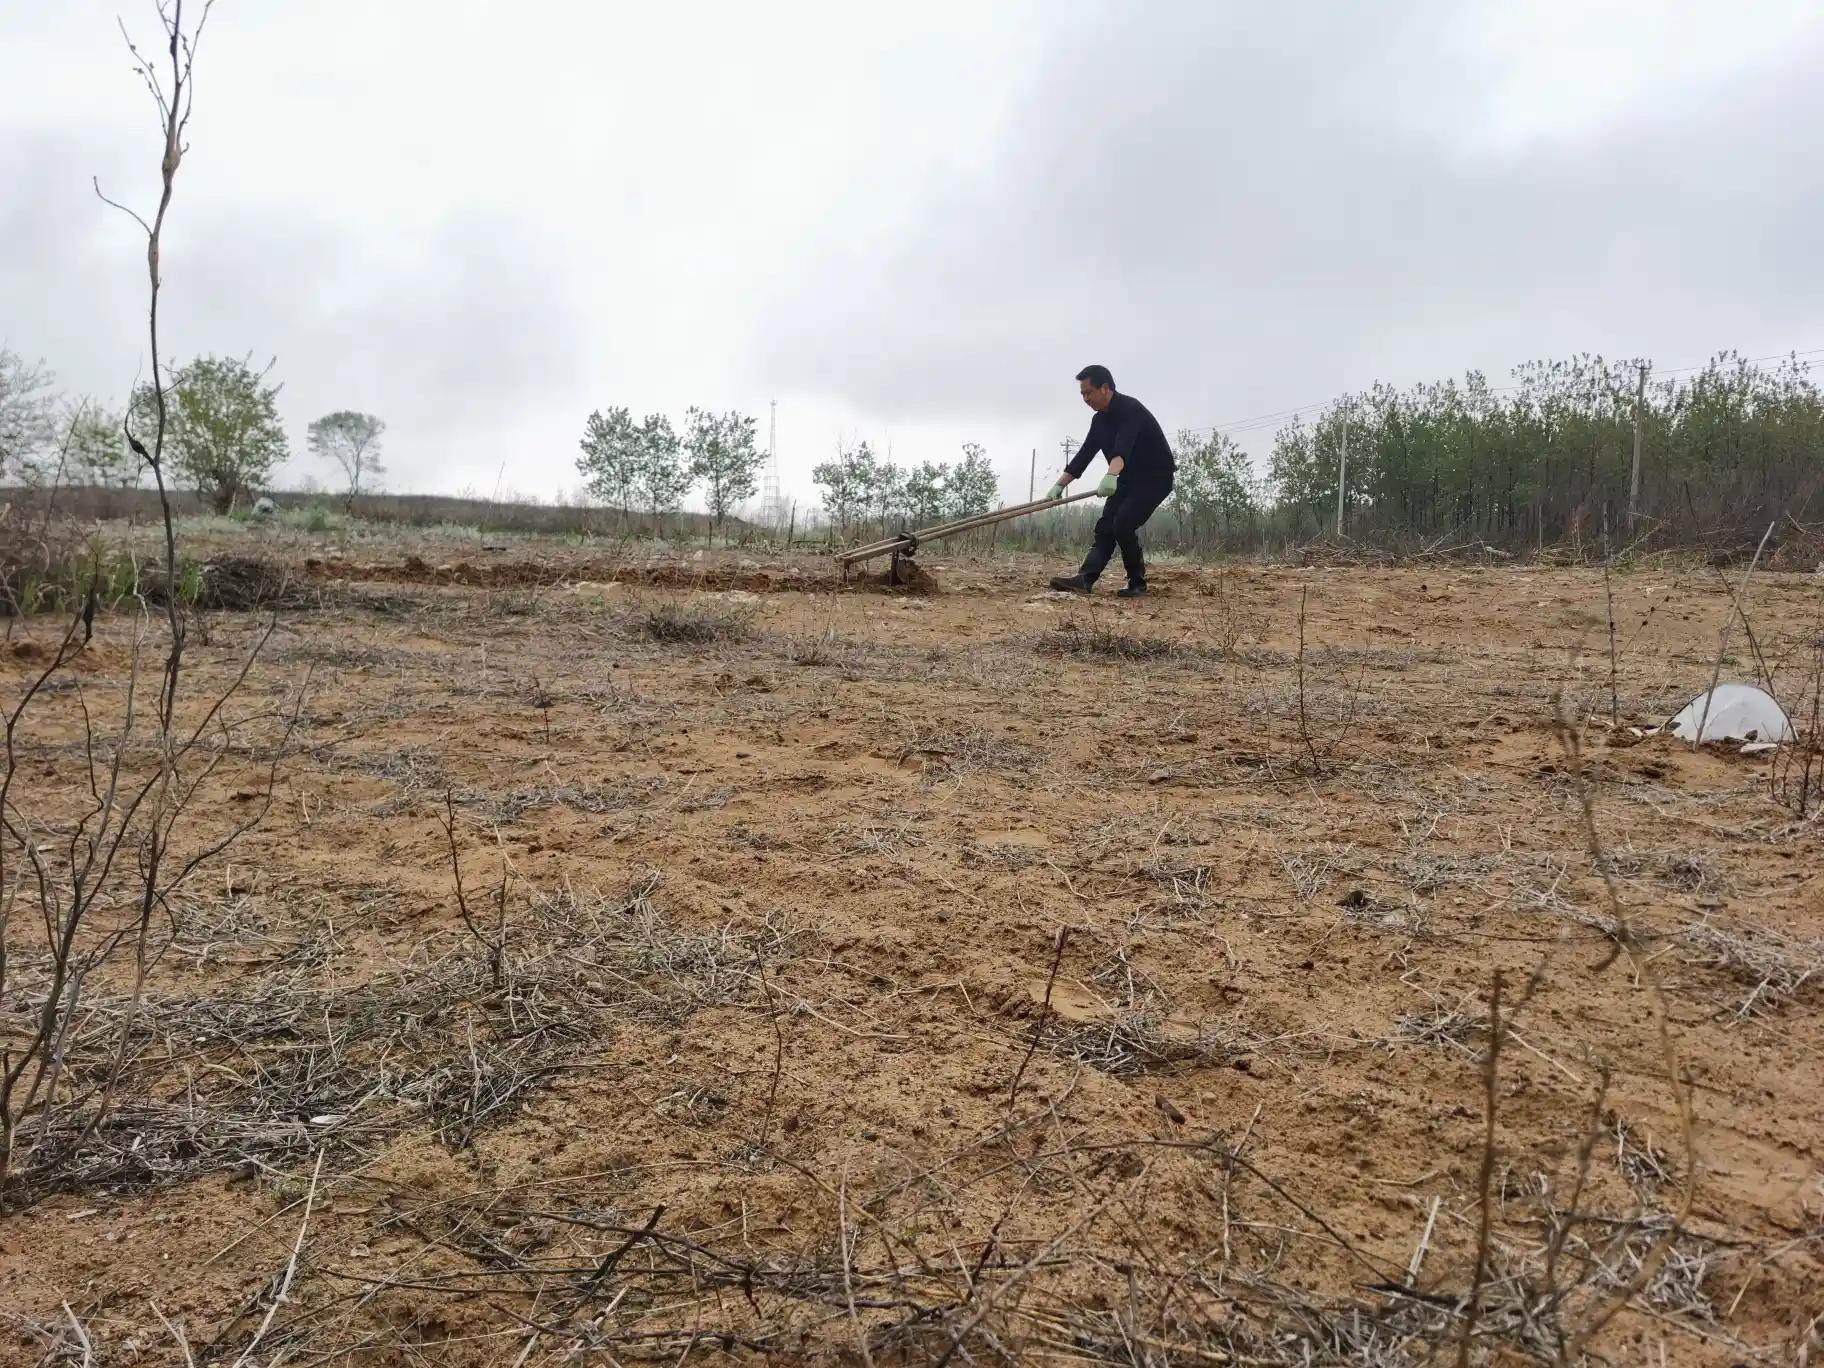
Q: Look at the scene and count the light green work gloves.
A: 2